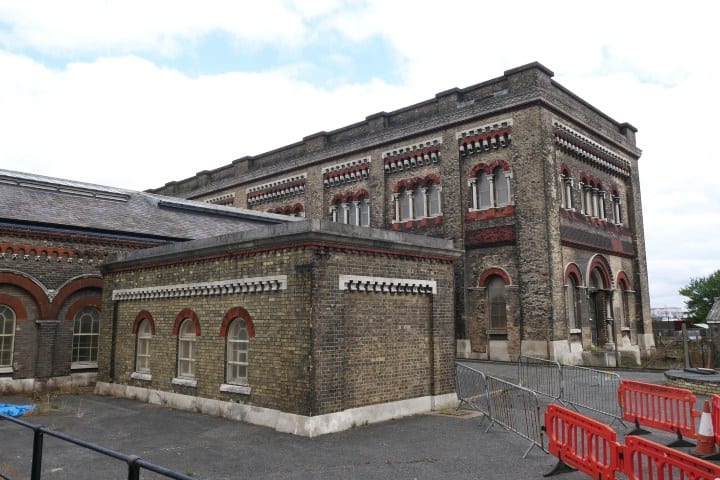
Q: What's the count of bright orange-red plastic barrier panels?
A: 4